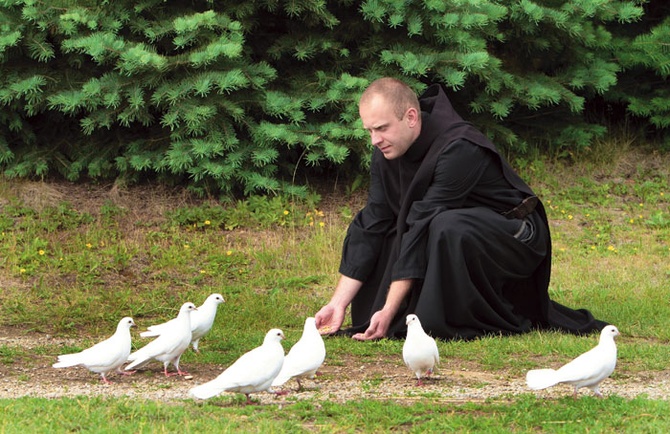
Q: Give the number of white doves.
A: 7